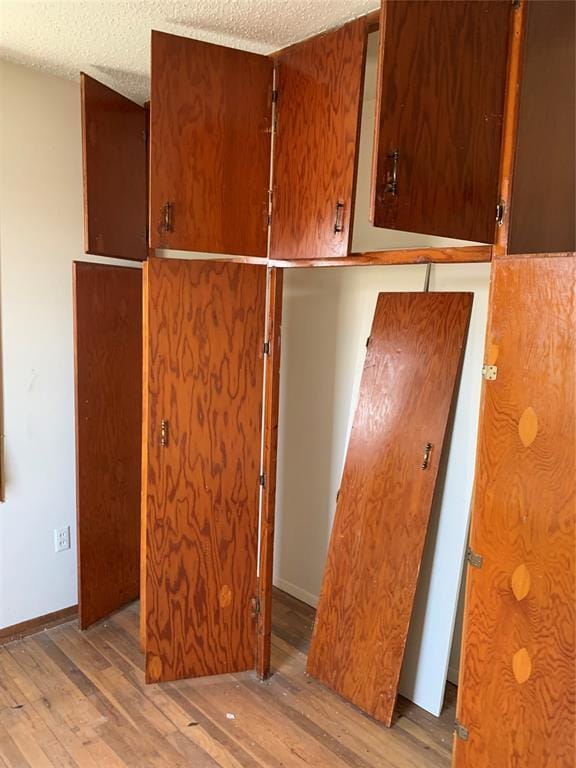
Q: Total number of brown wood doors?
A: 9